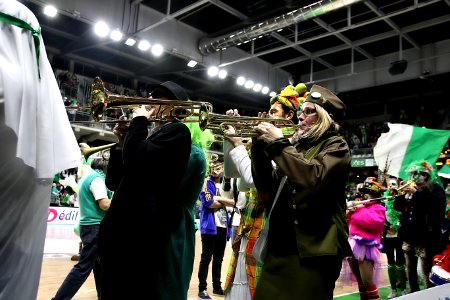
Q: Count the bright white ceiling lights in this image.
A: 14